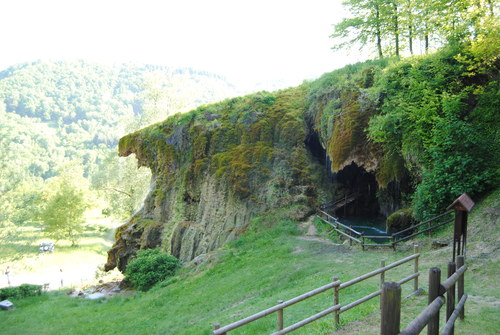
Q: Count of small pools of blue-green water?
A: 1